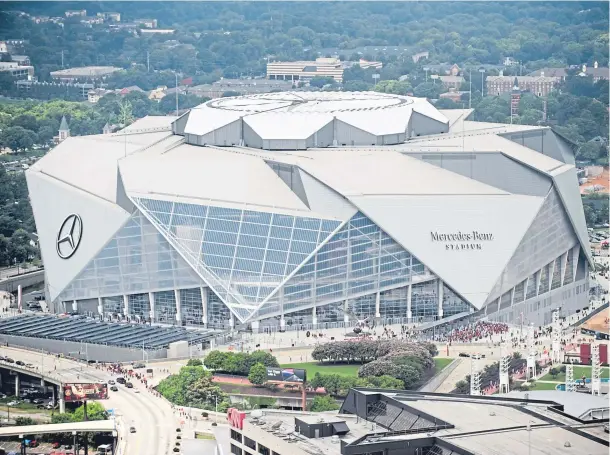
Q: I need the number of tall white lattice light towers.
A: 6